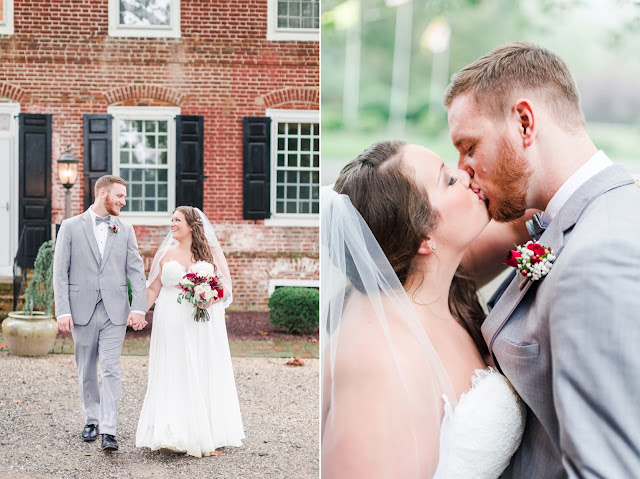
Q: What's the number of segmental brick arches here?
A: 3